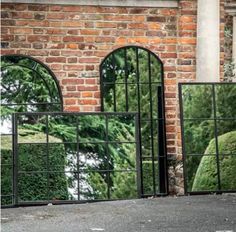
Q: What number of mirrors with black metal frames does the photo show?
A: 4